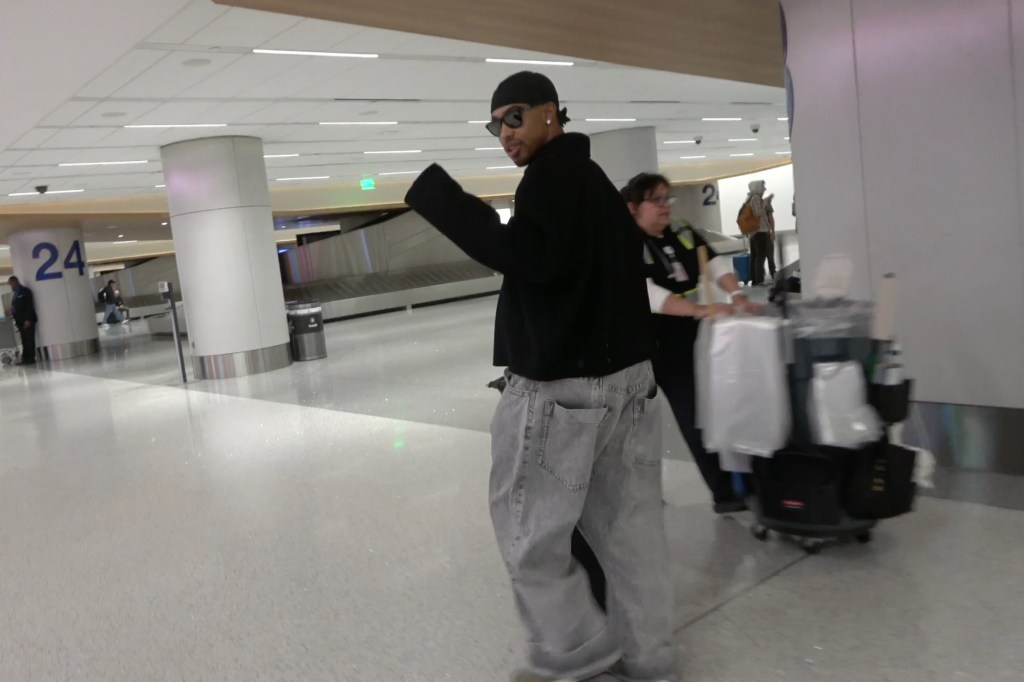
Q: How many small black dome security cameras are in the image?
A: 3